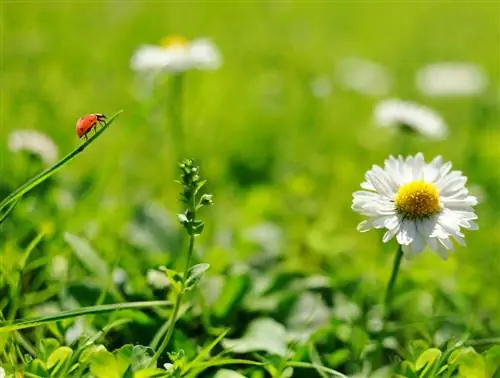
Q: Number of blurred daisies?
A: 5